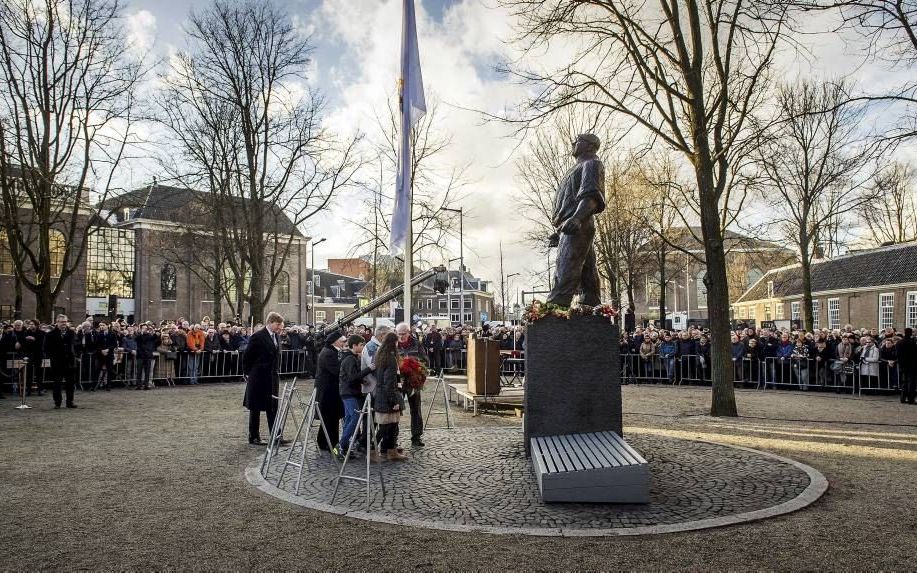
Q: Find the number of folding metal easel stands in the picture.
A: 5